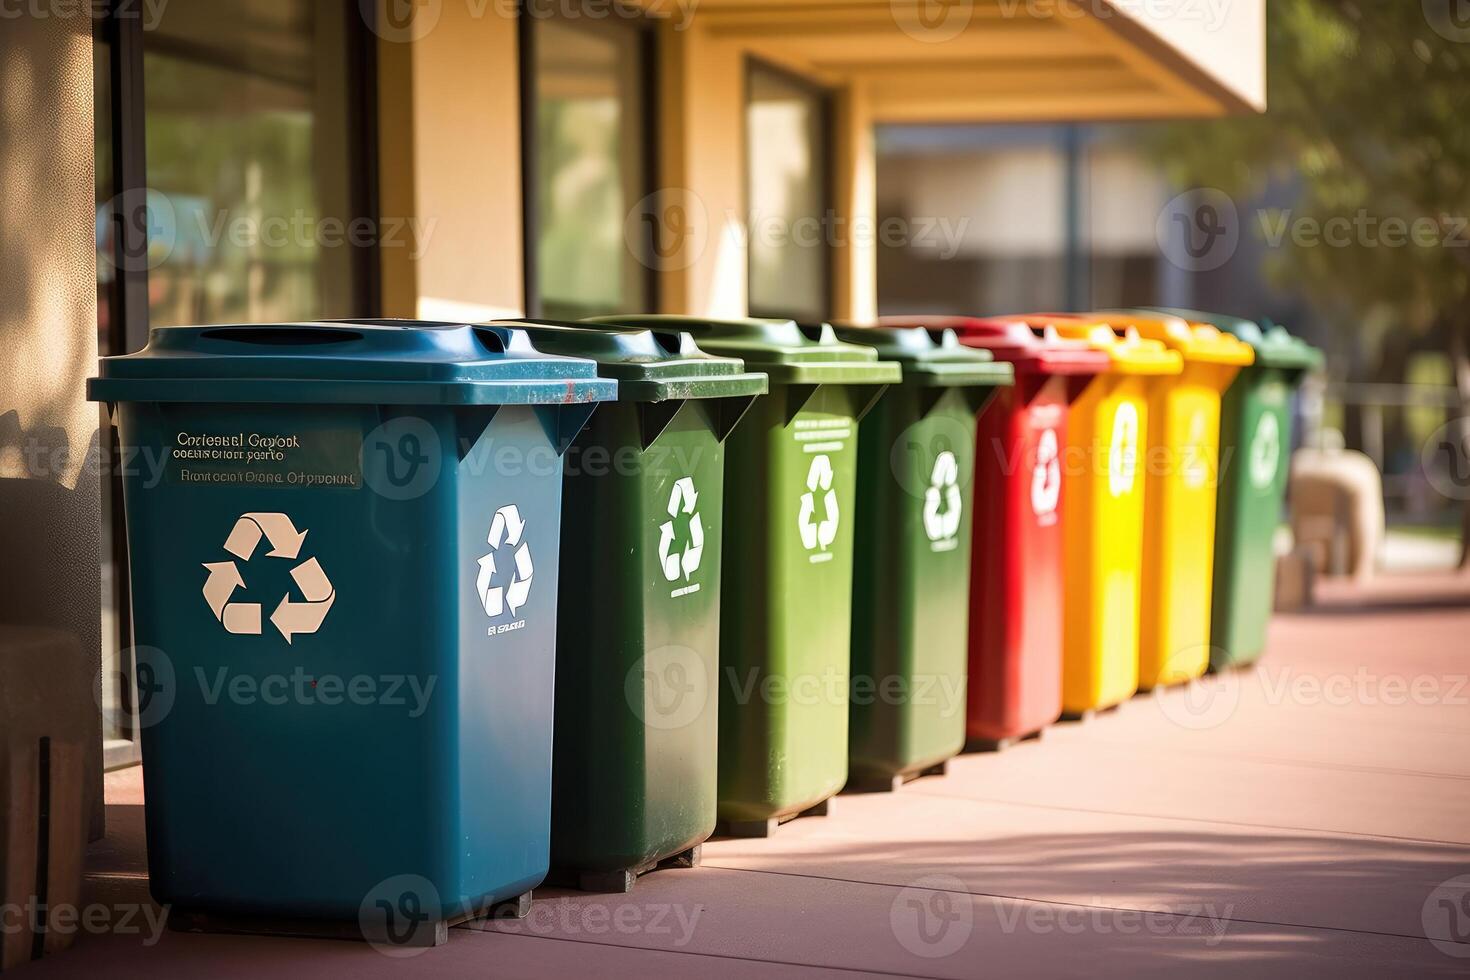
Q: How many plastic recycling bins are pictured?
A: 8